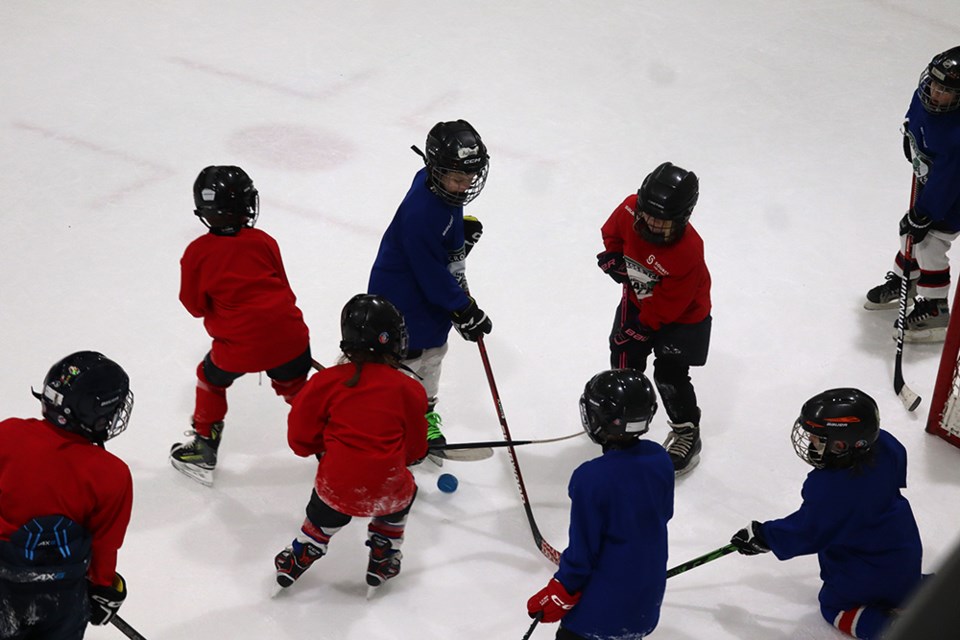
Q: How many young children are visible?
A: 8